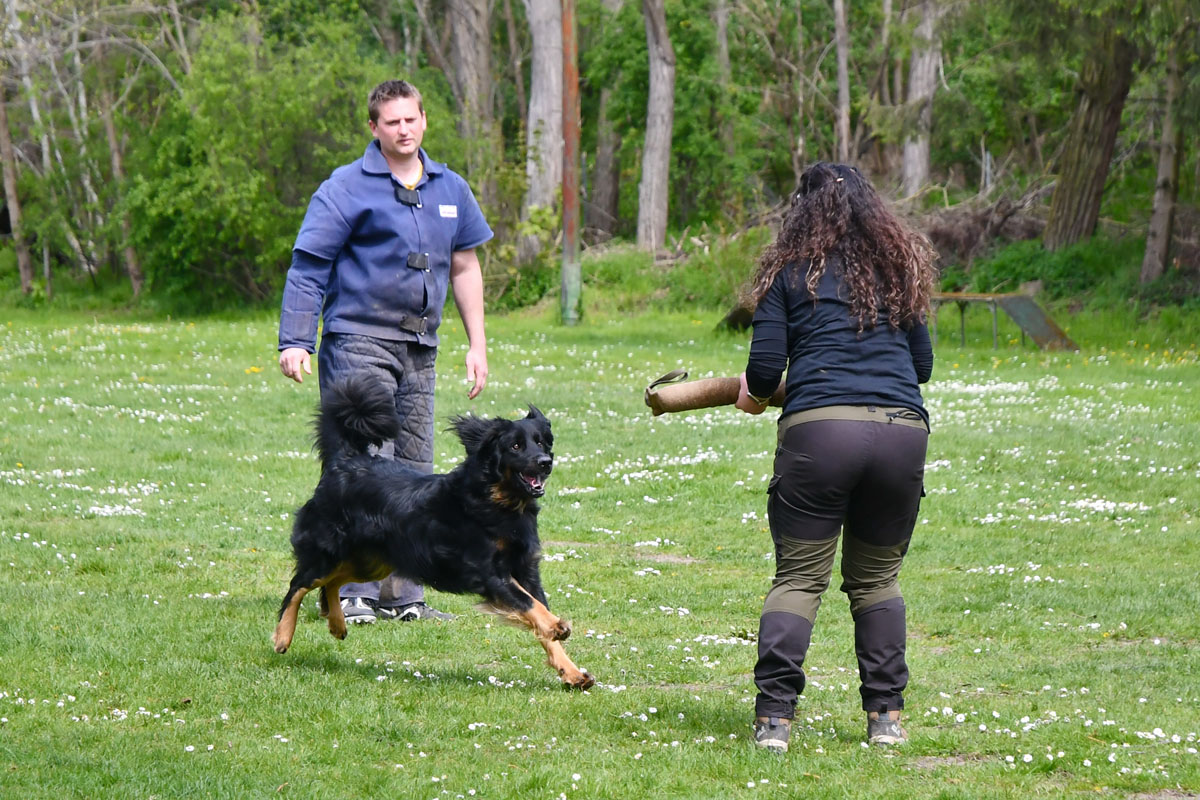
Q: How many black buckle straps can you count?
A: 3